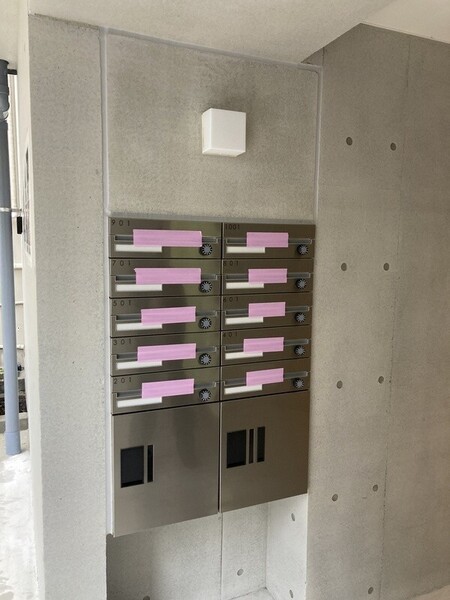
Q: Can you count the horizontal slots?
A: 10